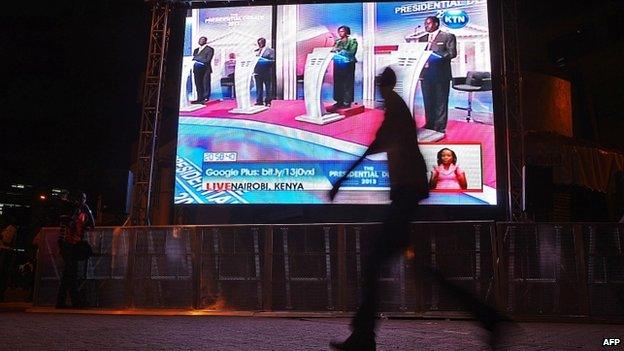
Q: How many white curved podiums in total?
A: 4